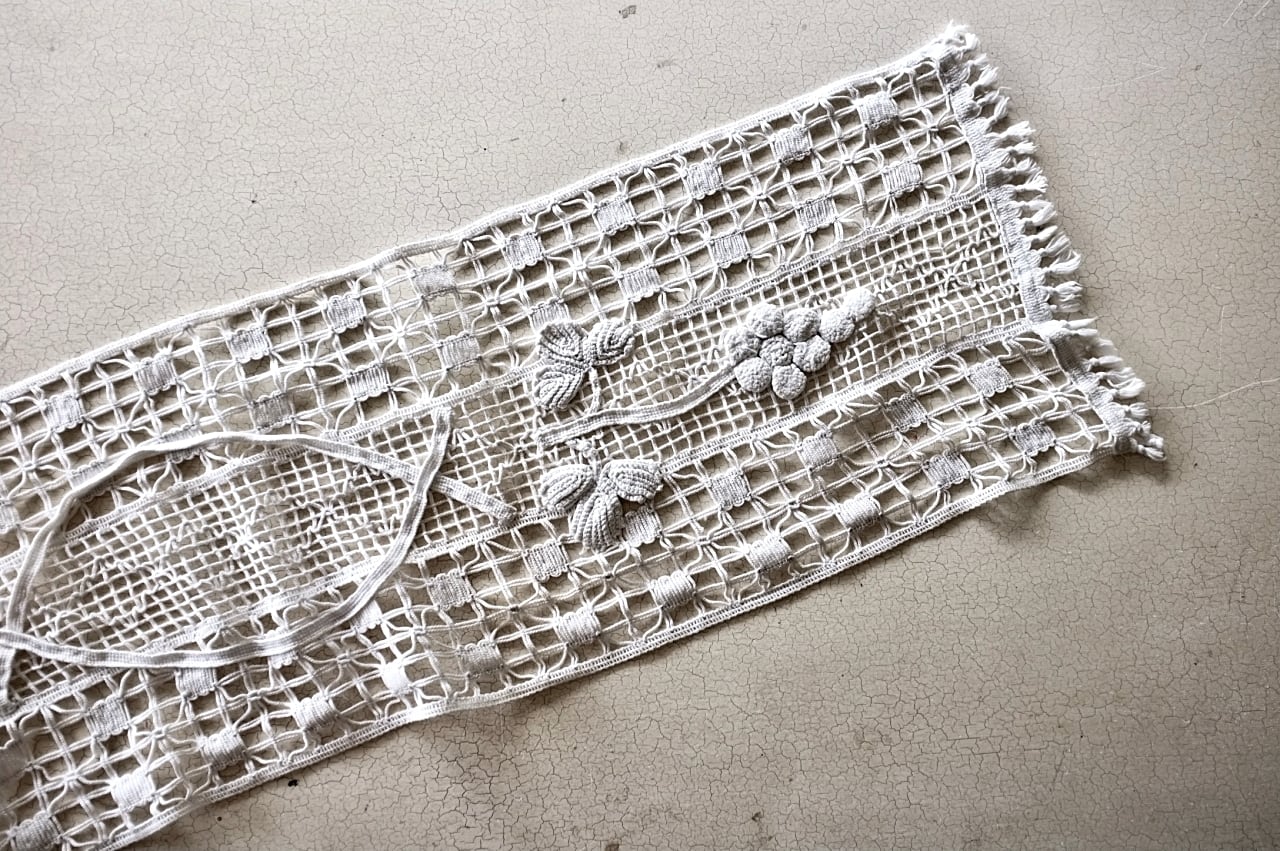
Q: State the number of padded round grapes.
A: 9